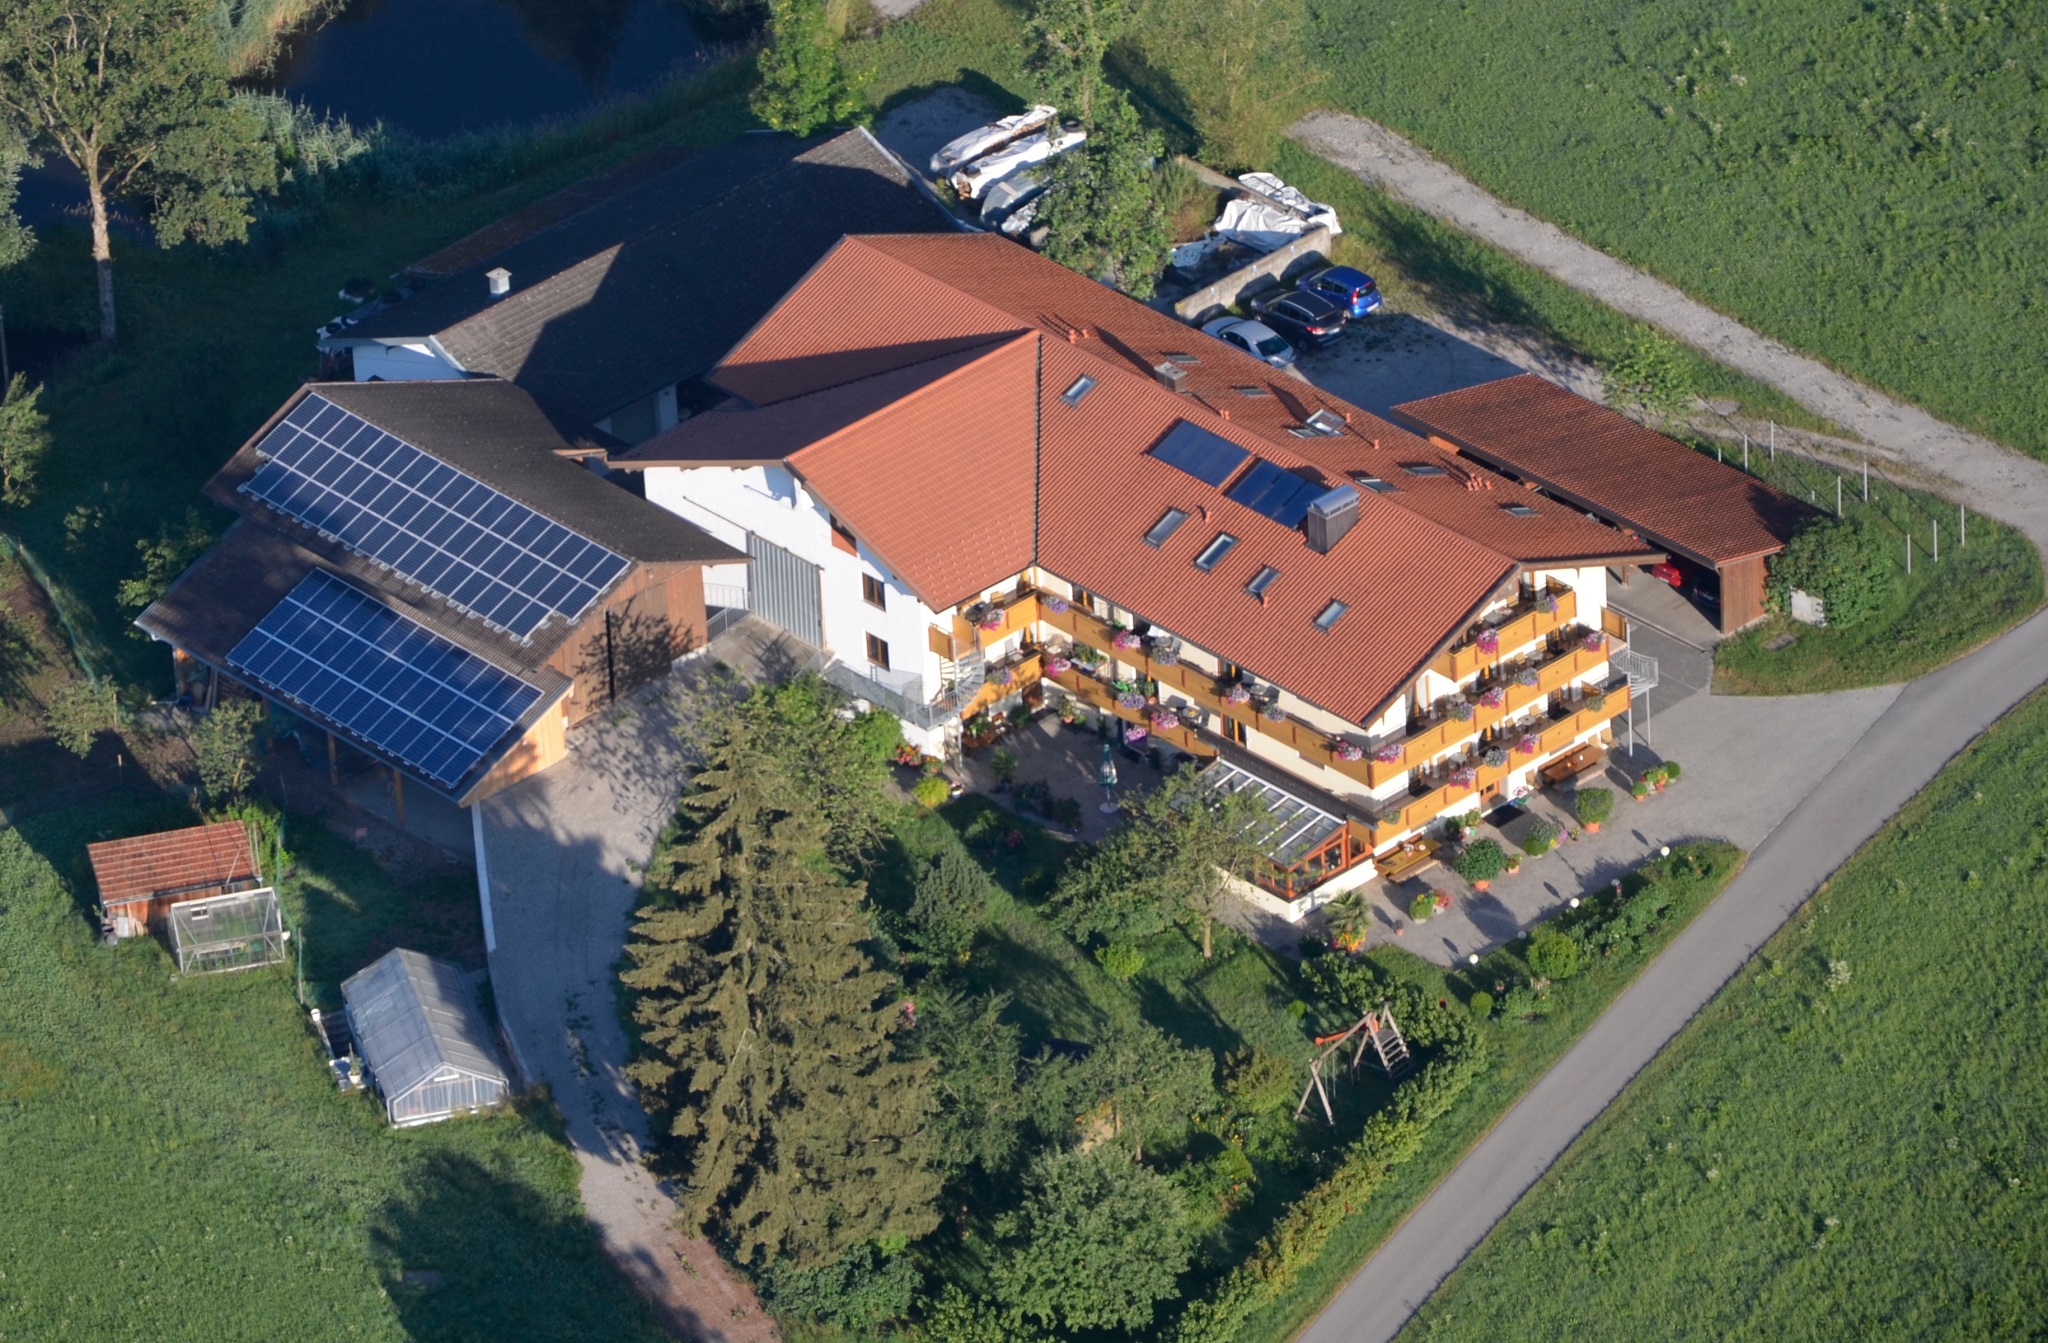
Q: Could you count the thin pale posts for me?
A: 9